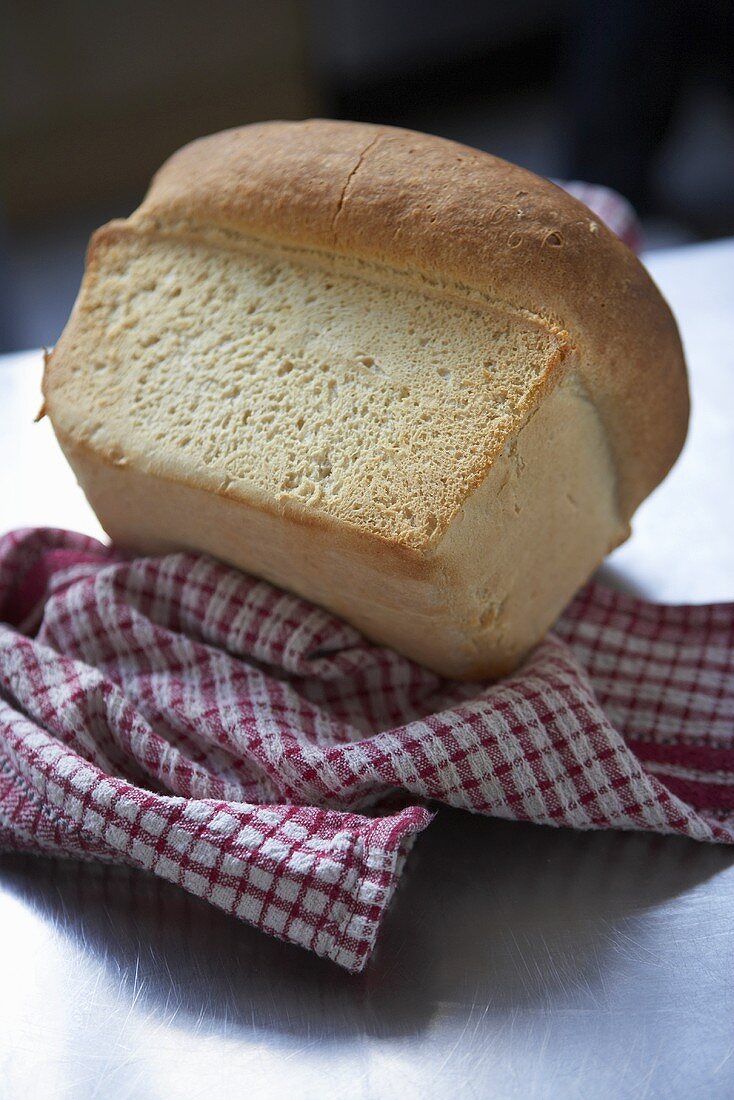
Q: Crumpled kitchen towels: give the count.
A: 1